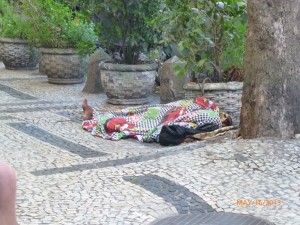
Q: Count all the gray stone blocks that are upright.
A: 2